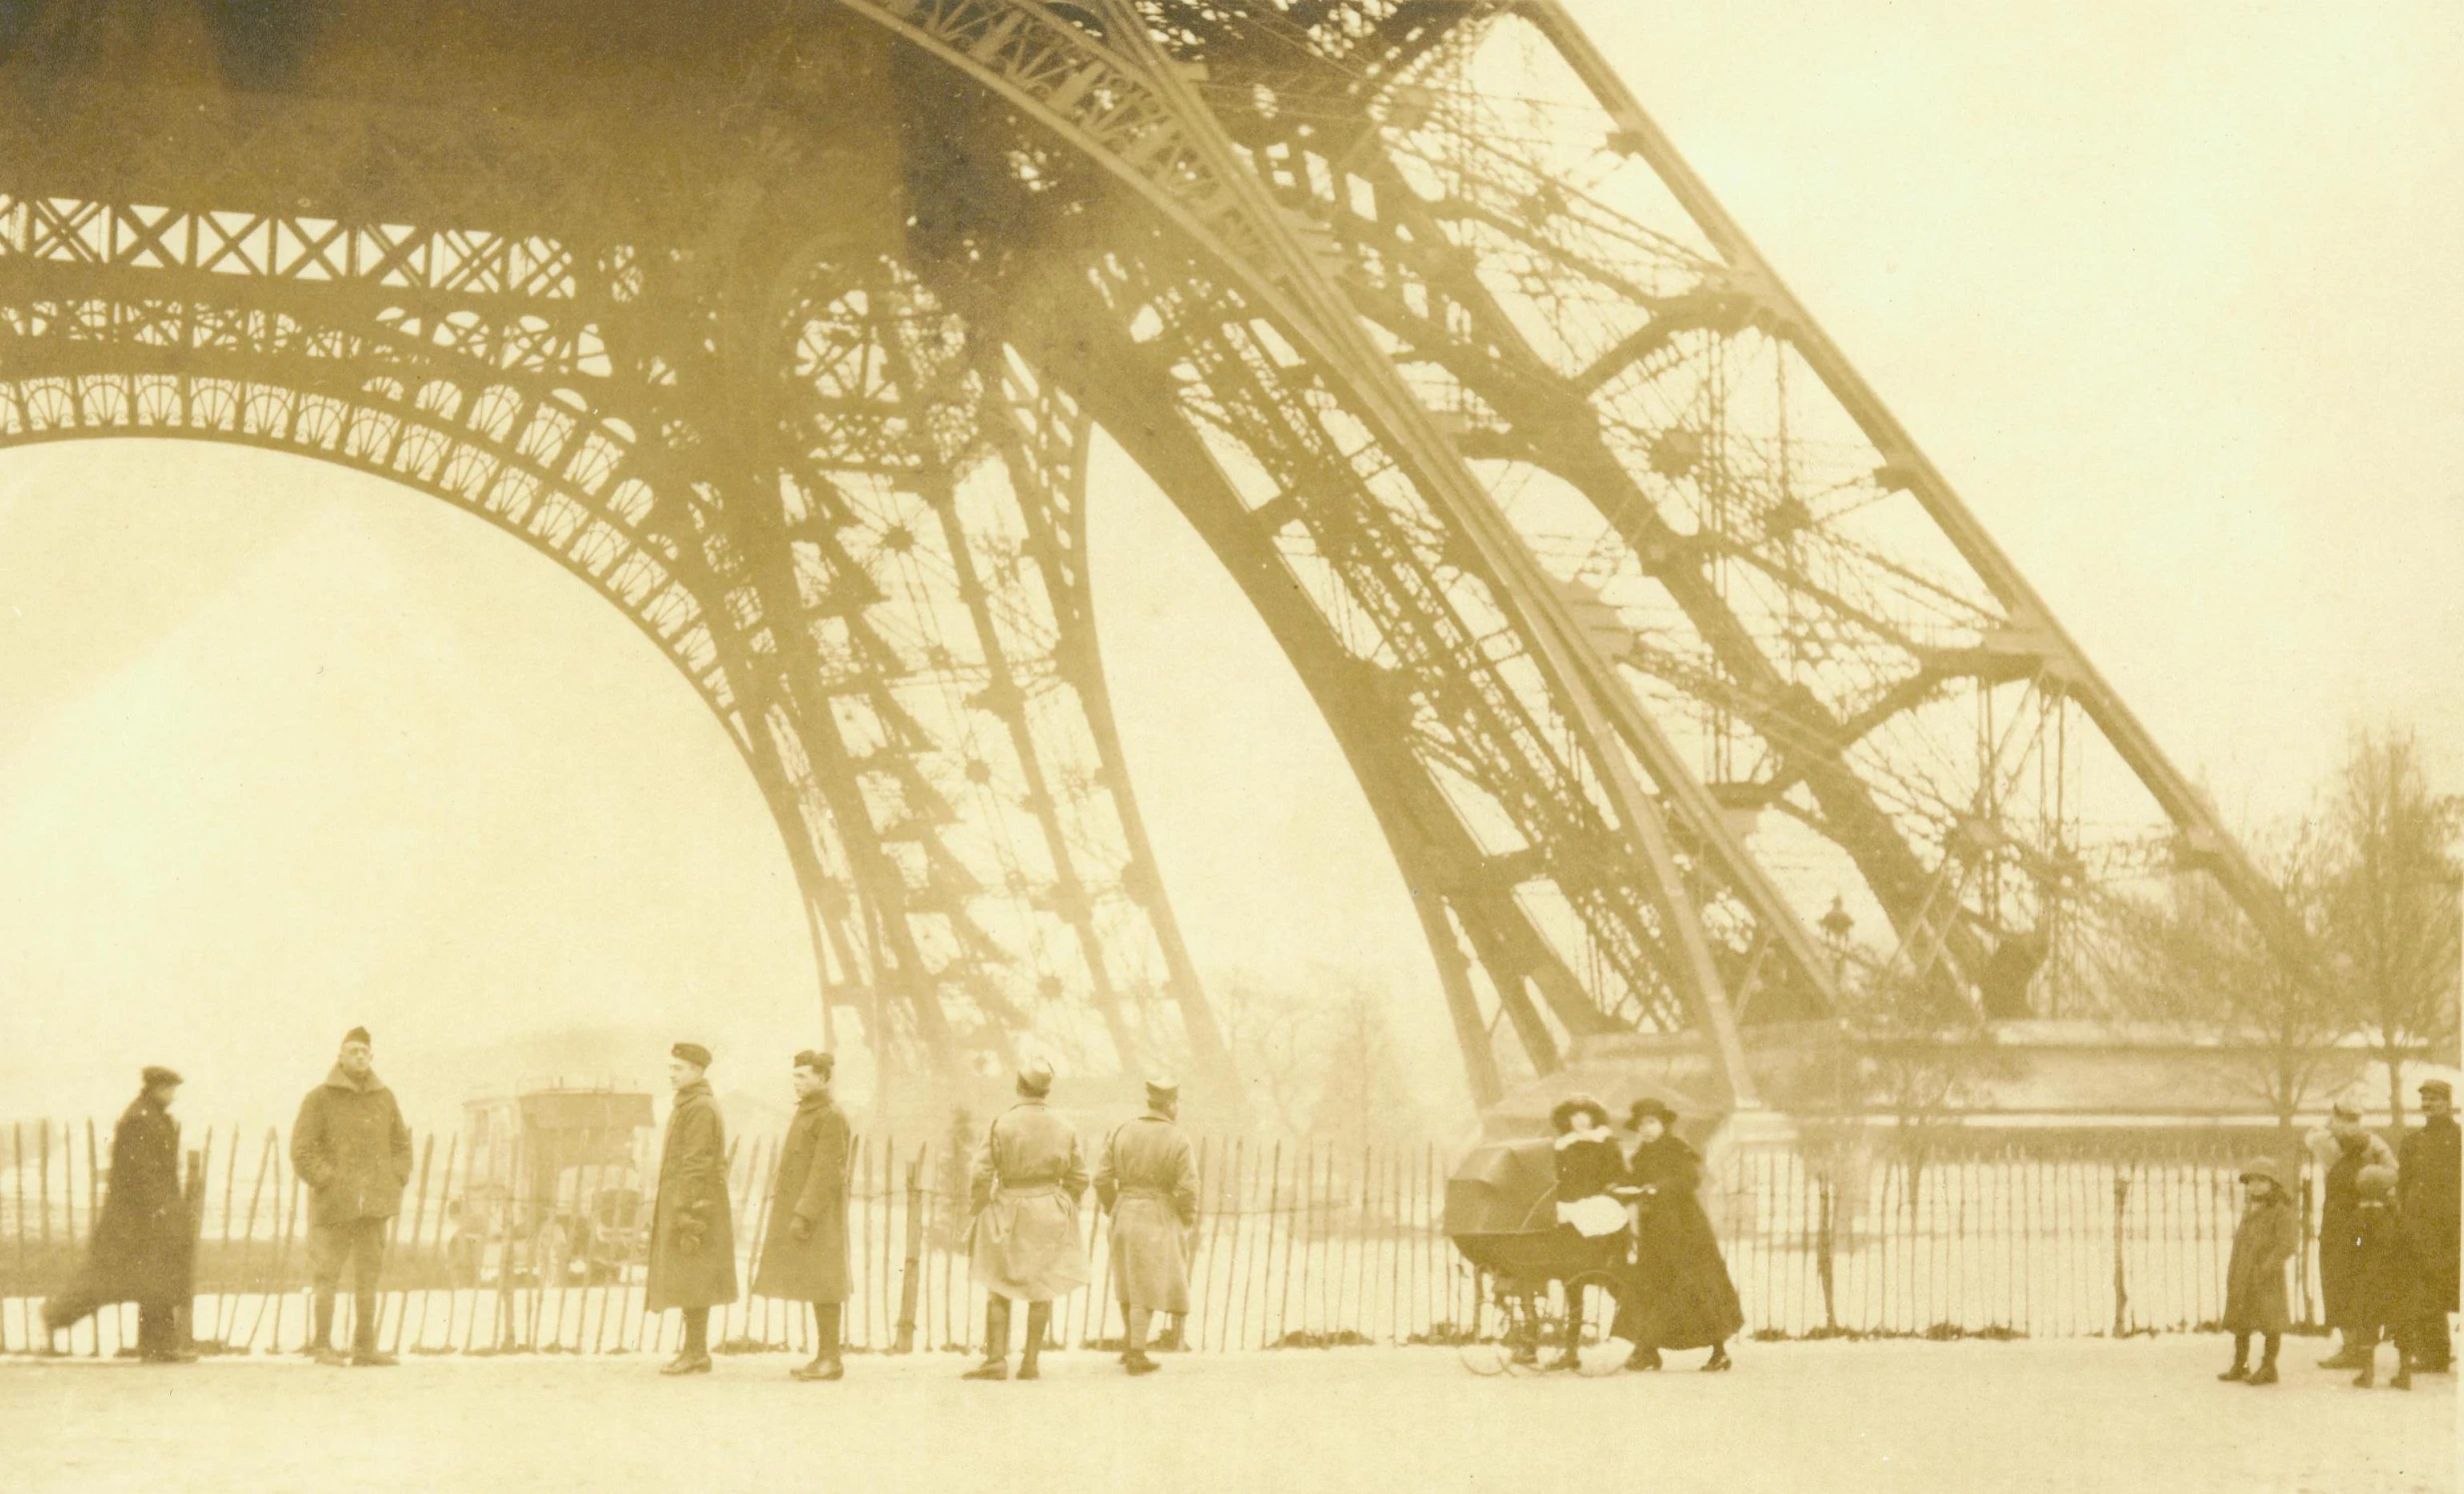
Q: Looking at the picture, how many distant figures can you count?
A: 12